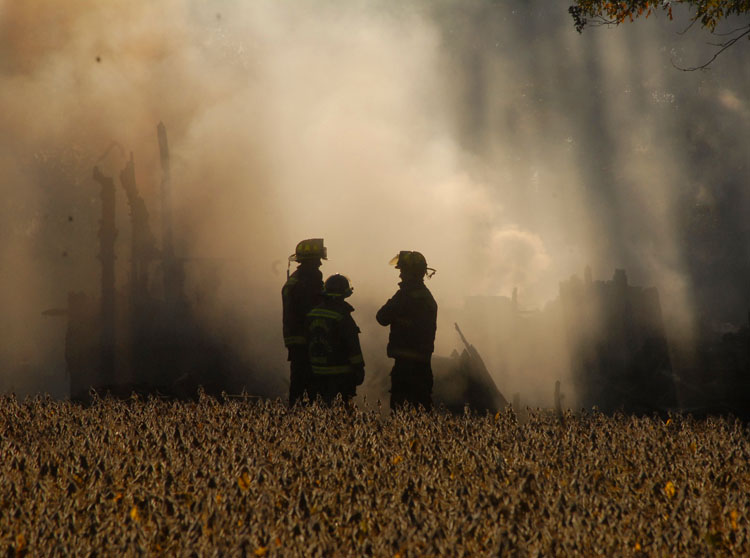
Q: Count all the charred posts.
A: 3